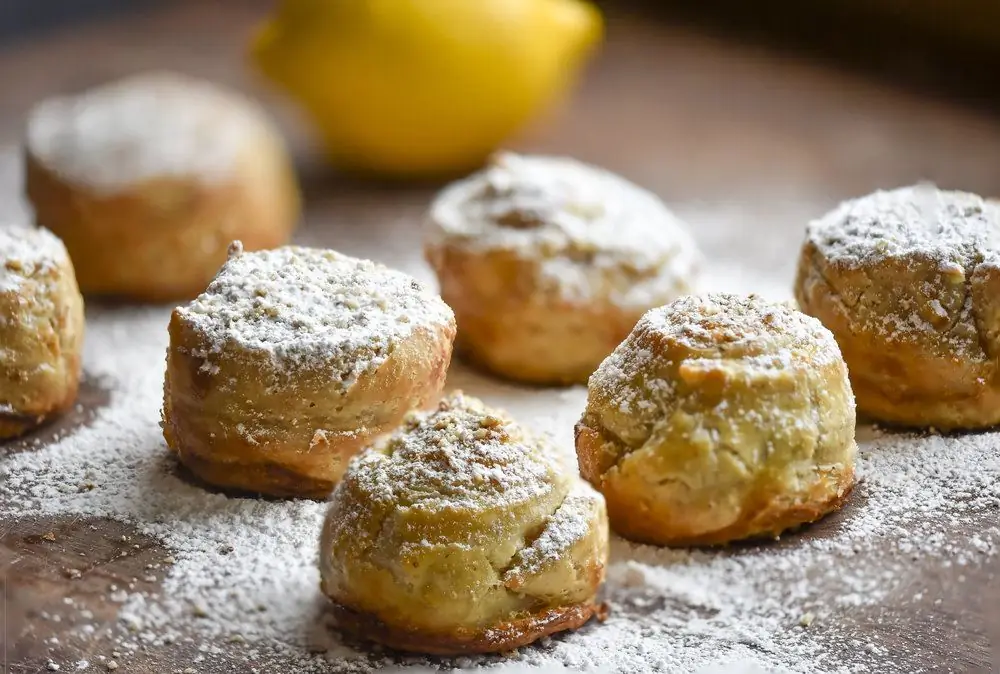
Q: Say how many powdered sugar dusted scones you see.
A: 7